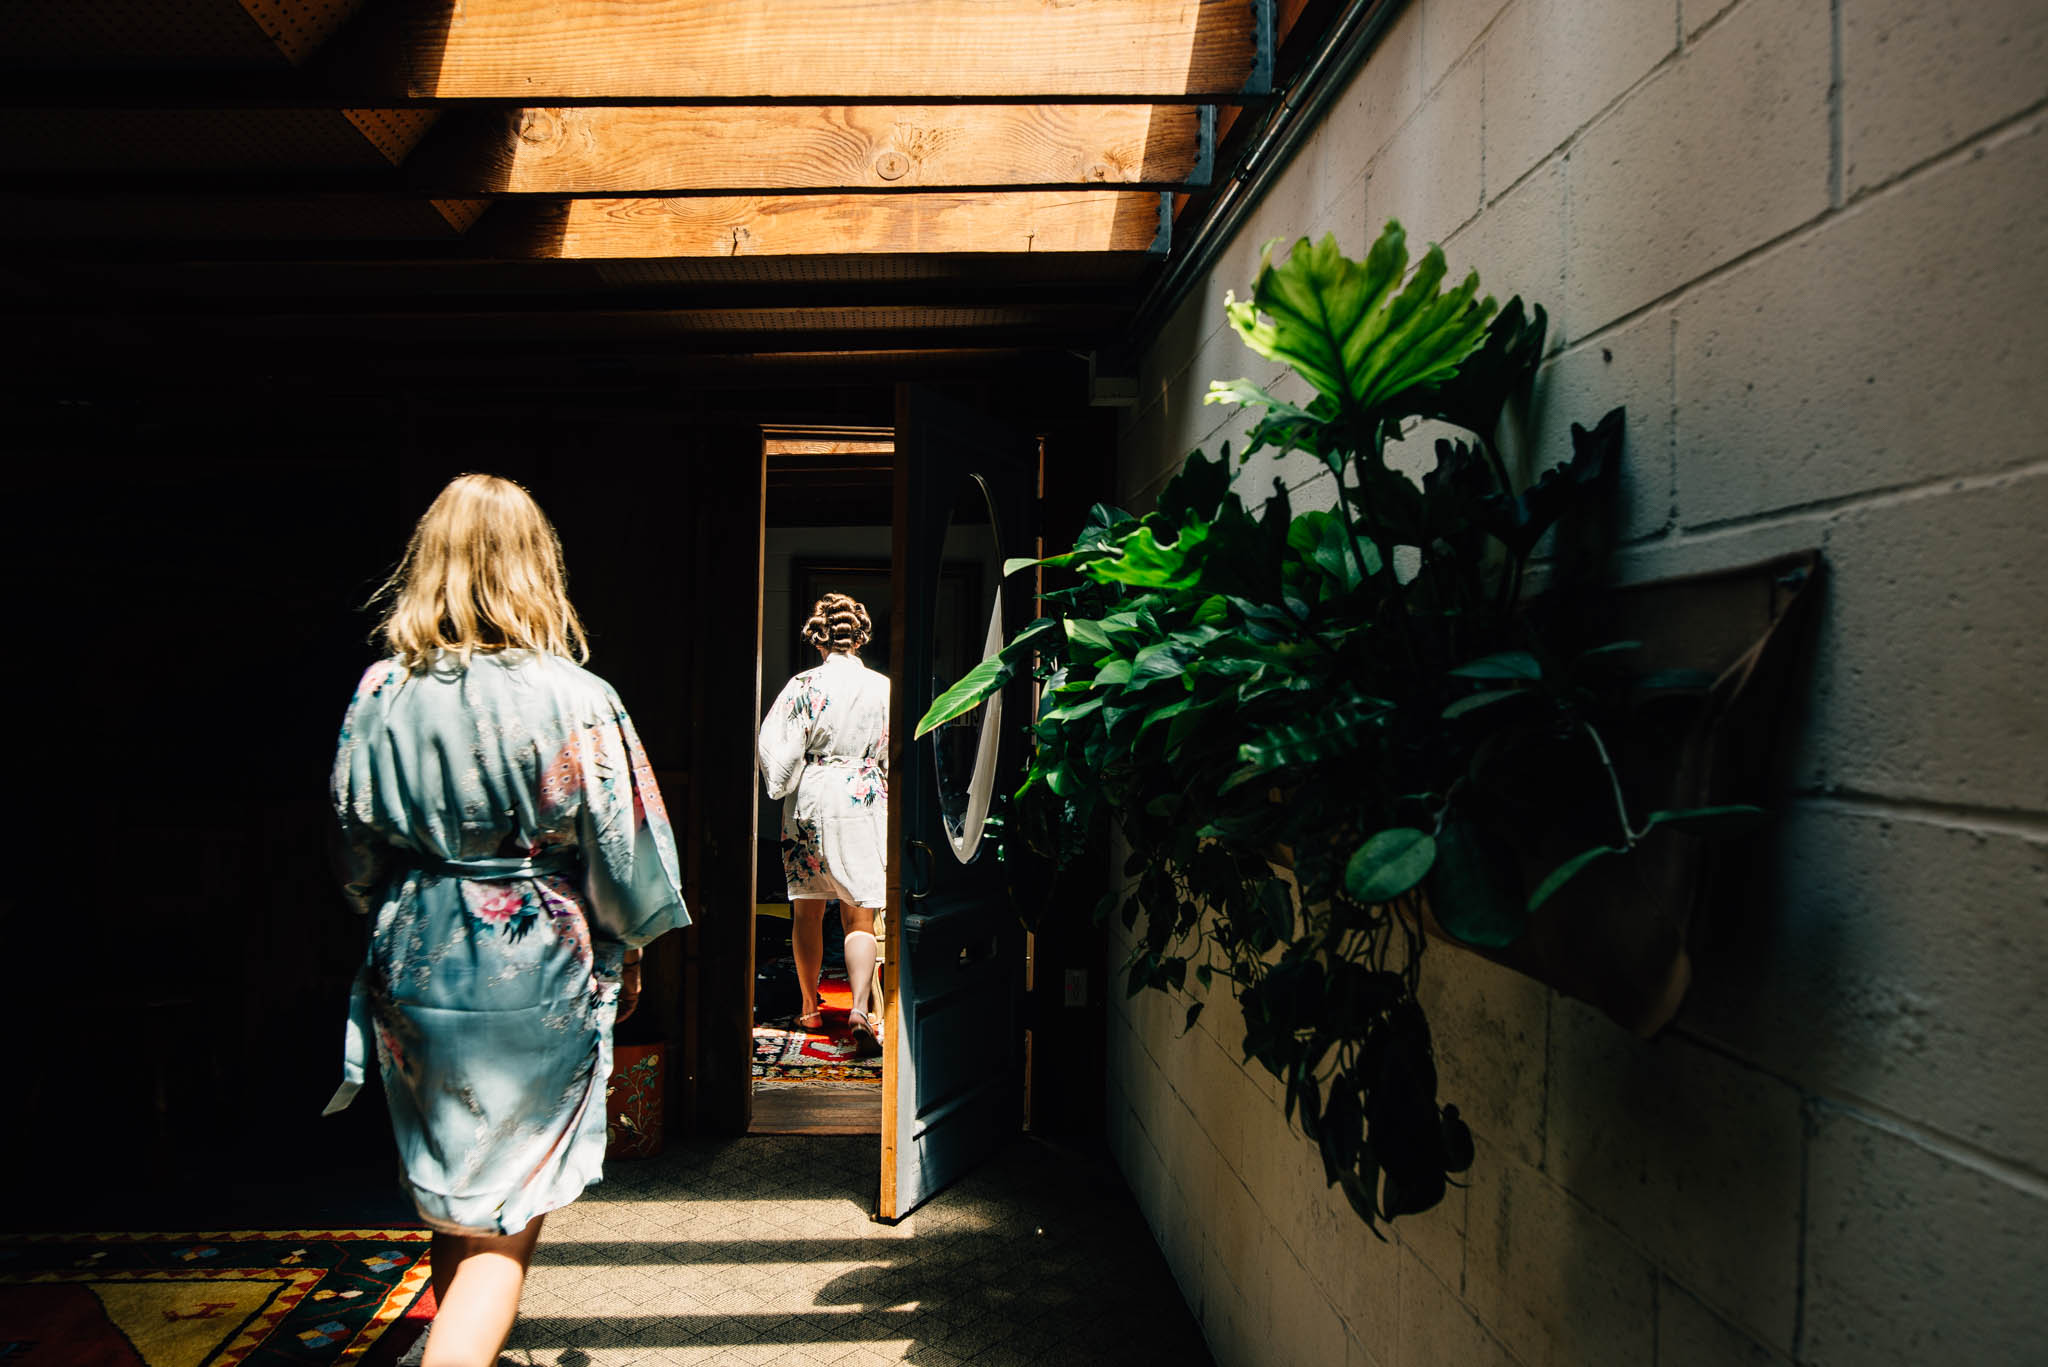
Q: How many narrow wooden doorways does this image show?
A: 1